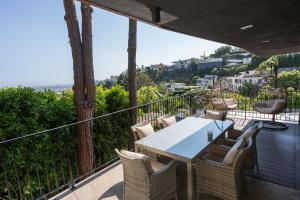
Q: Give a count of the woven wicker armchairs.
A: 6